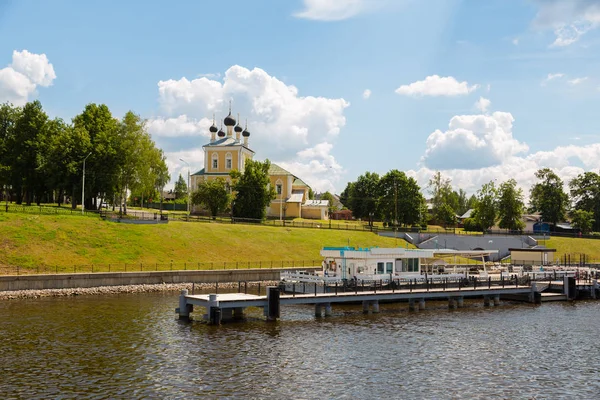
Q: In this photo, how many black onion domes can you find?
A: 5